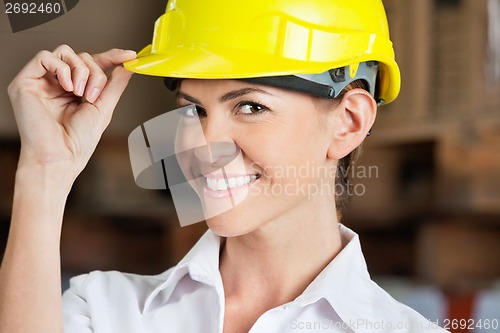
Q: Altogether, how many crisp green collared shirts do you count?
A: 0